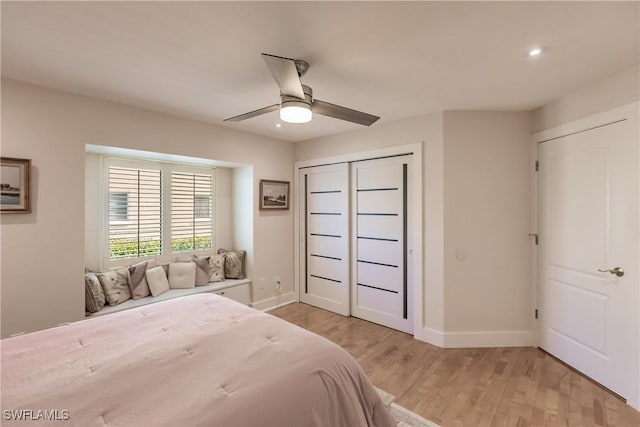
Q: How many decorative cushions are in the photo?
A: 8